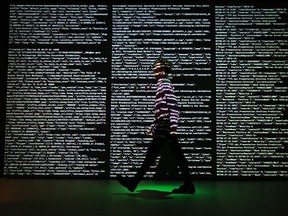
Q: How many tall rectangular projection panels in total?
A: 3